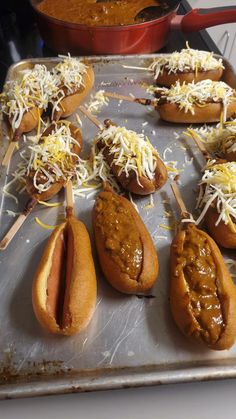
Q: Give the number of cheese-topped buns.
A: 8